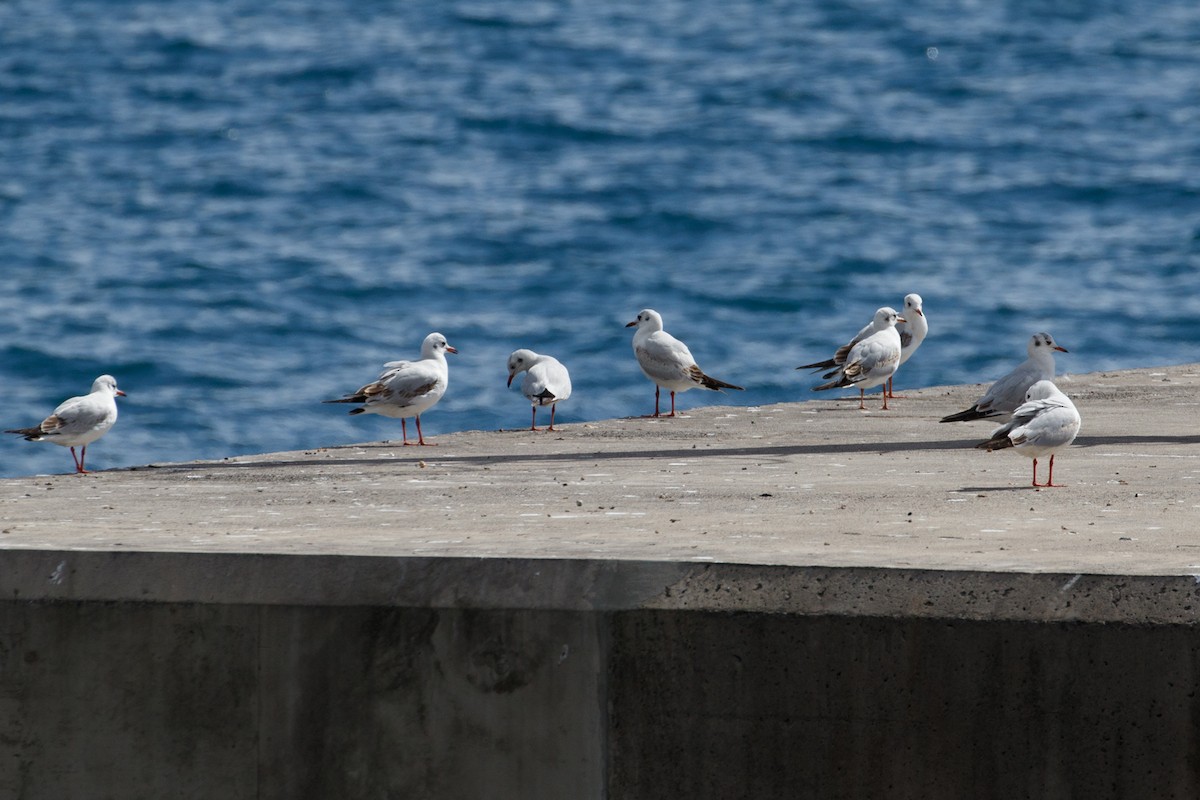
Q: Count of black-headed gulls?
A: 8